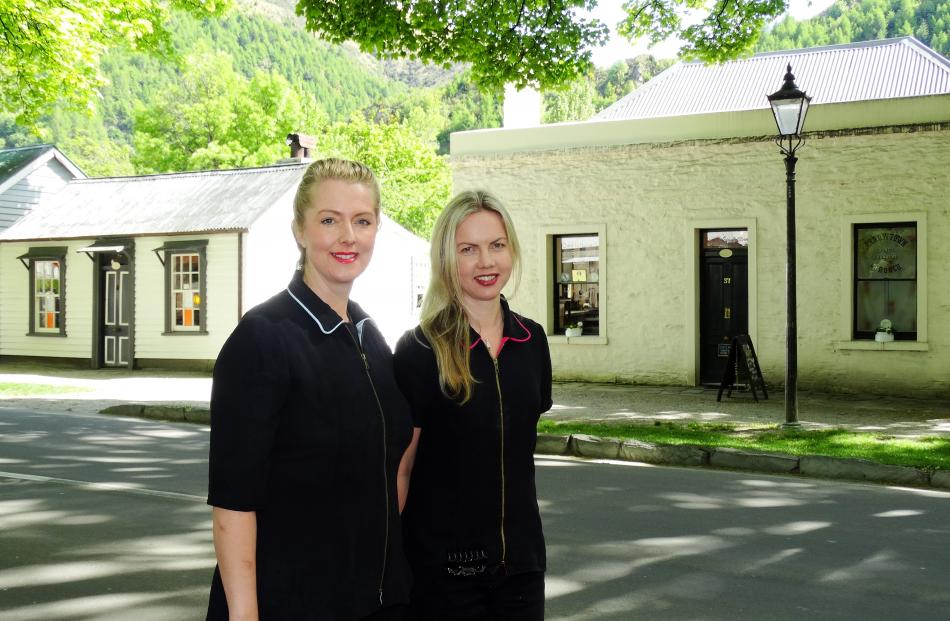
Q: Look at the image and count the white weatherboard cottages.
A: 1